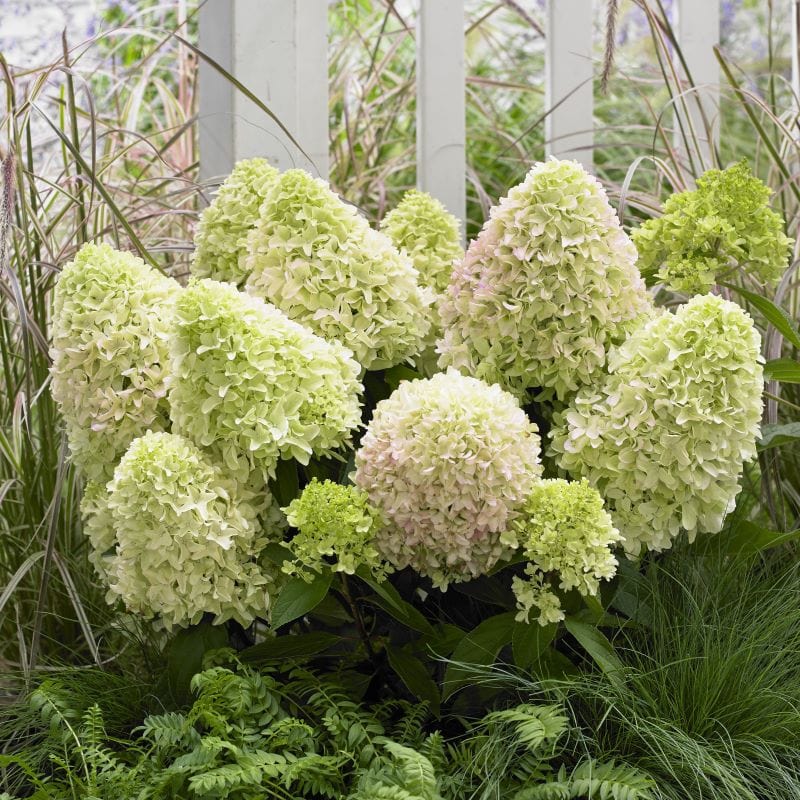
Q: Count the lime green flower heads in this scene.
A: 3